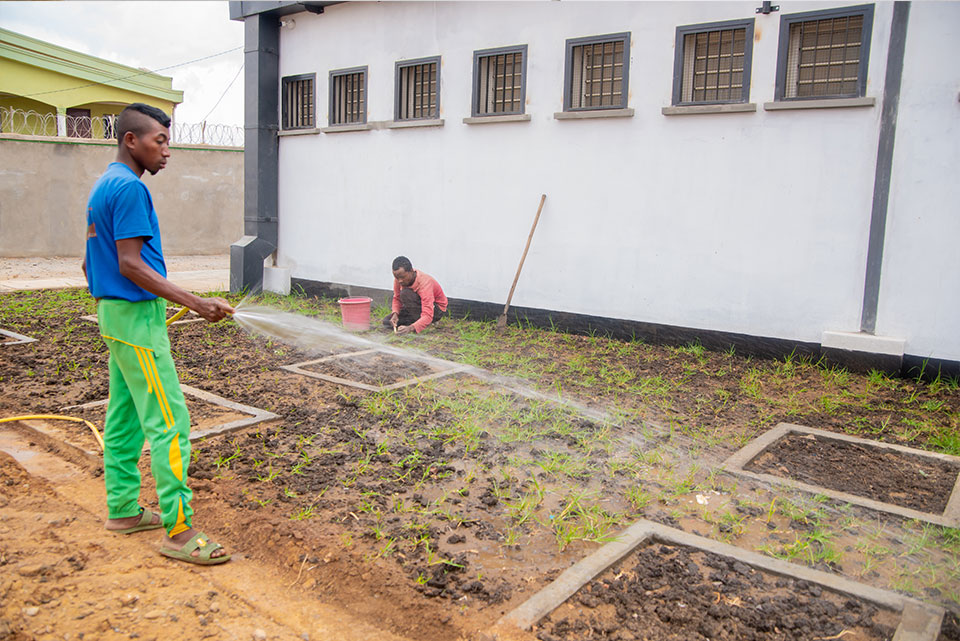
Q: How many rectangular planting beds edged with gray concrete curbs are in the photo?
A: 6